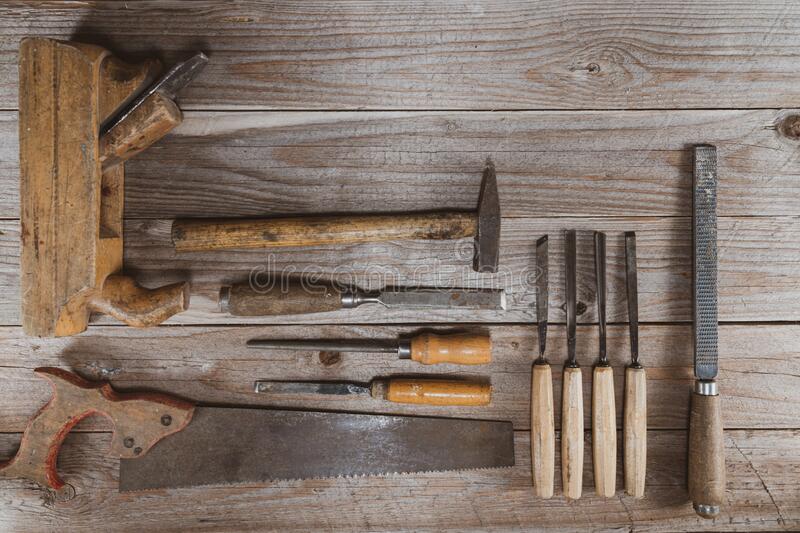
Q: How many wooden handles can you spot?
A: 11